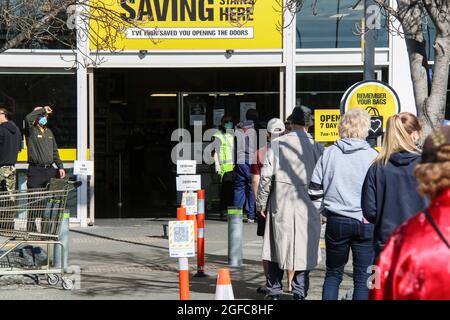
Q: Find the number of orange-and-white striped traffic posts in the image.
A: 2